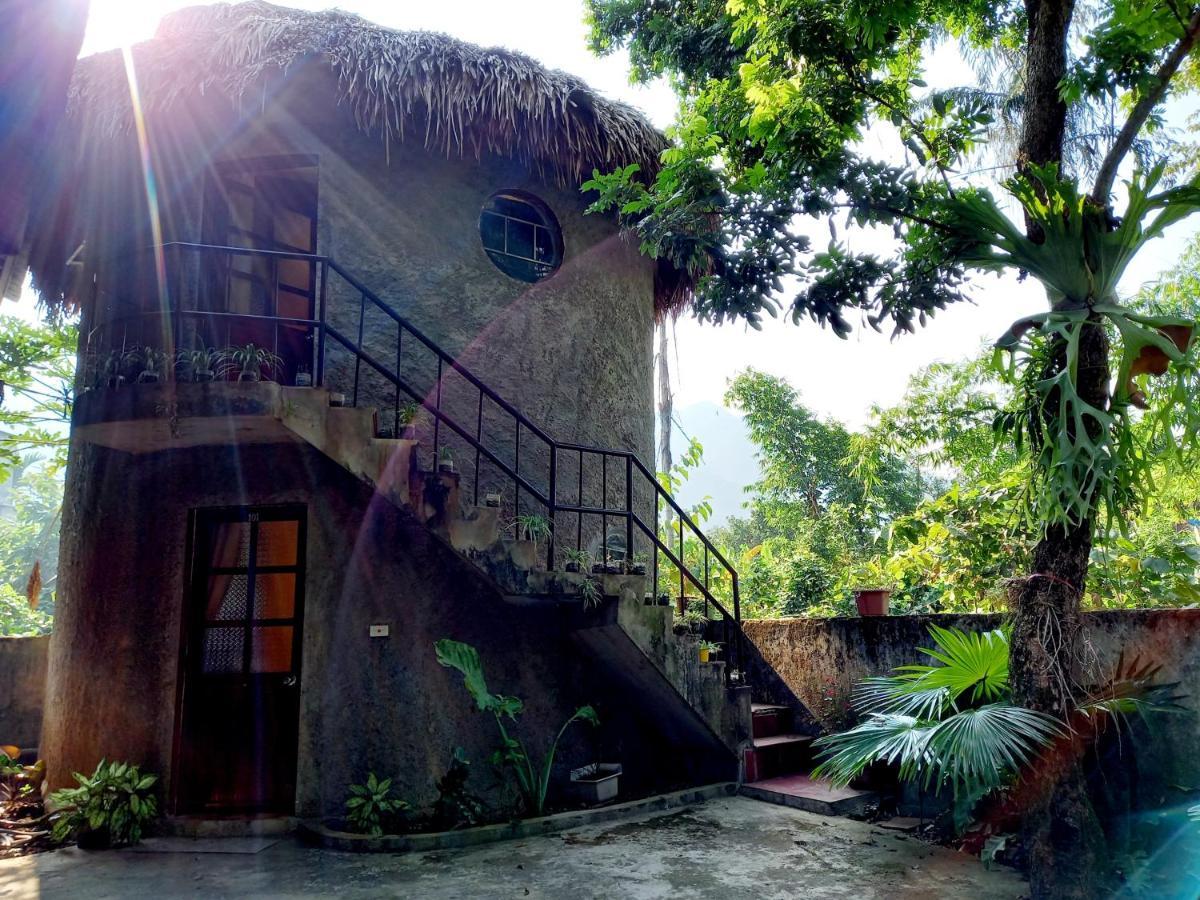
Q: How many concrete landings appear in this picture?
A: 2